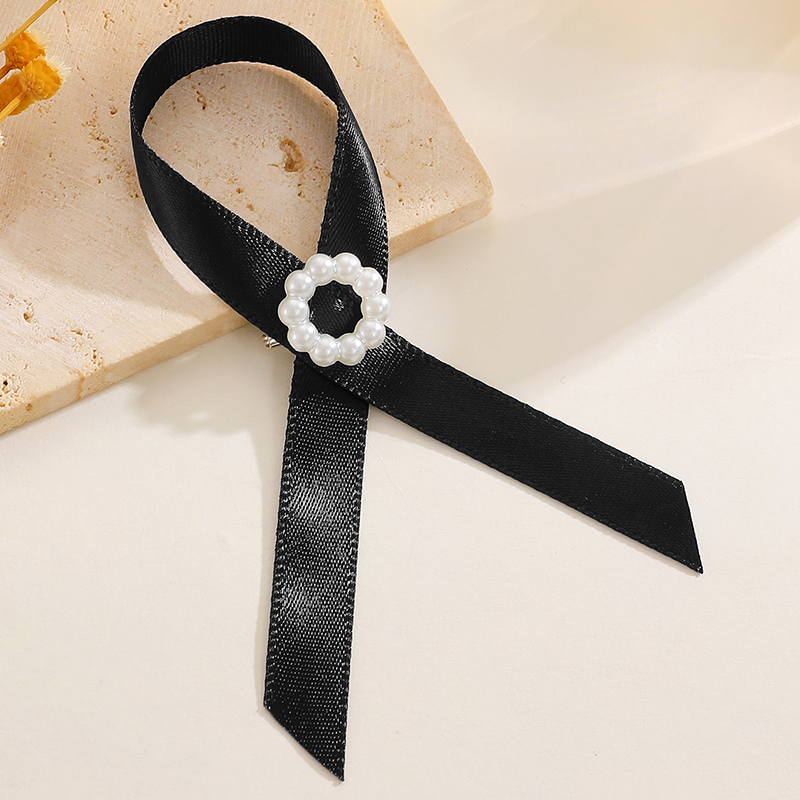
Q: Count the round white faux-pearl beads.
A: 10